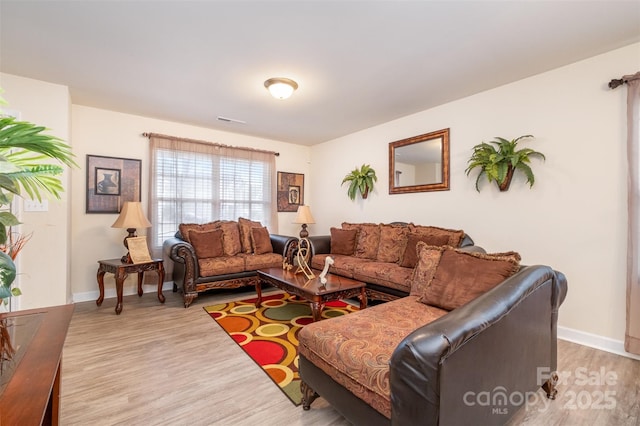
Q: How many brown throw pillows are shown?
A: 5